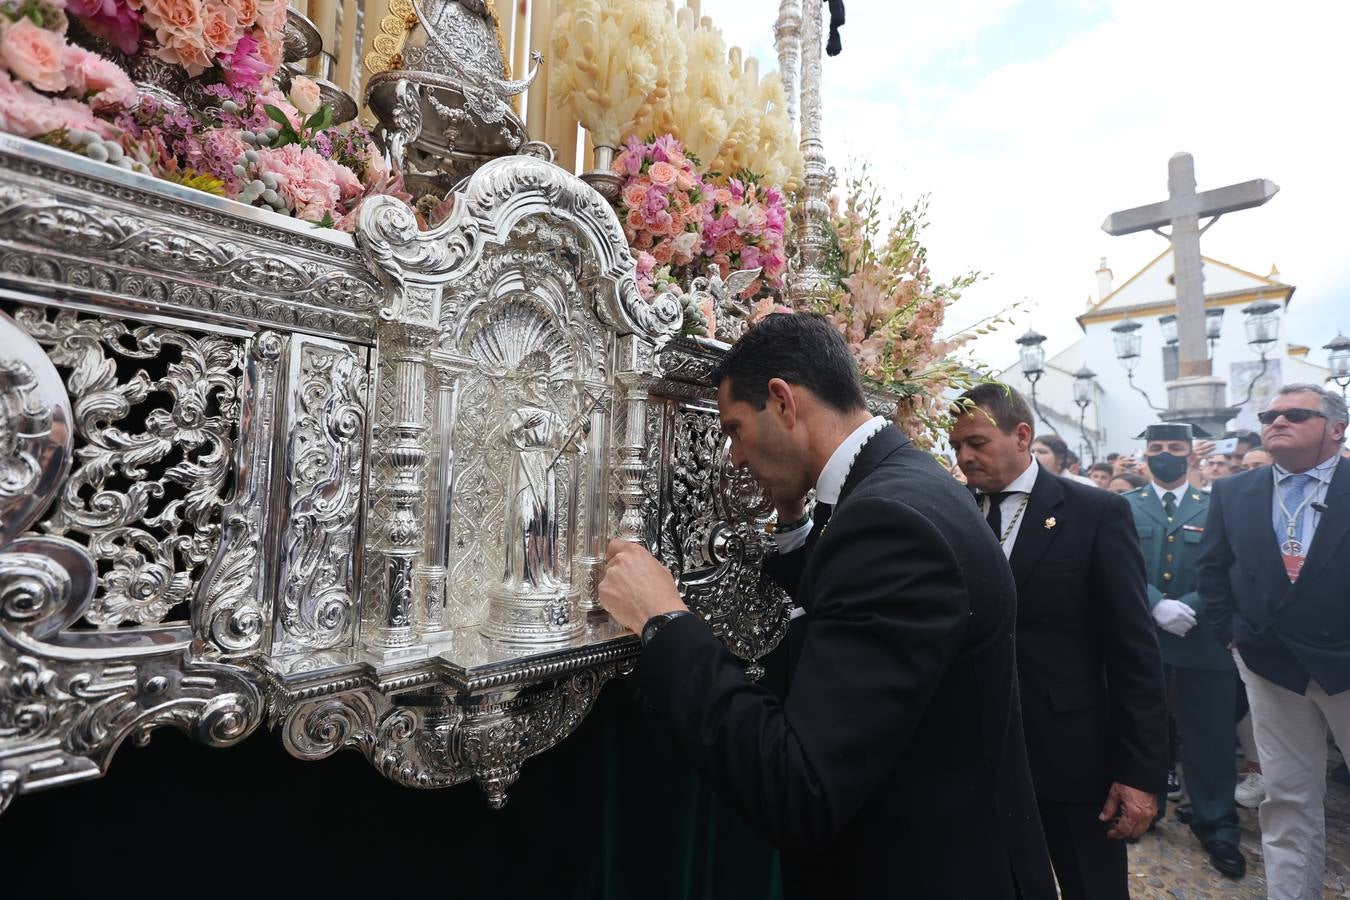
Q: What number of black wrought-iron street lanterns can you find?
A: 7